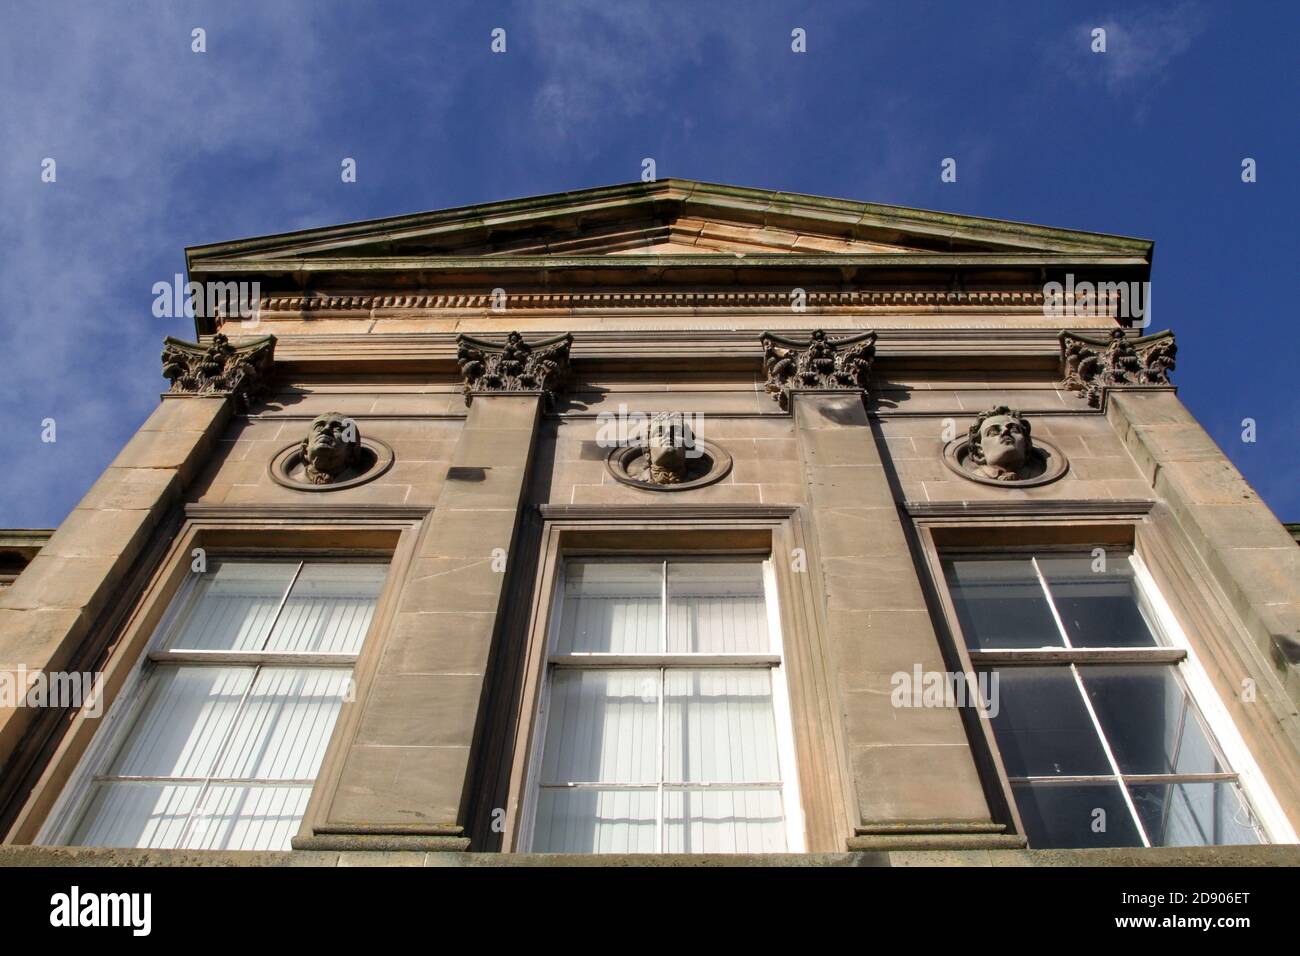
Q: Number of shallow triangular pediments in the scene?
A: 1